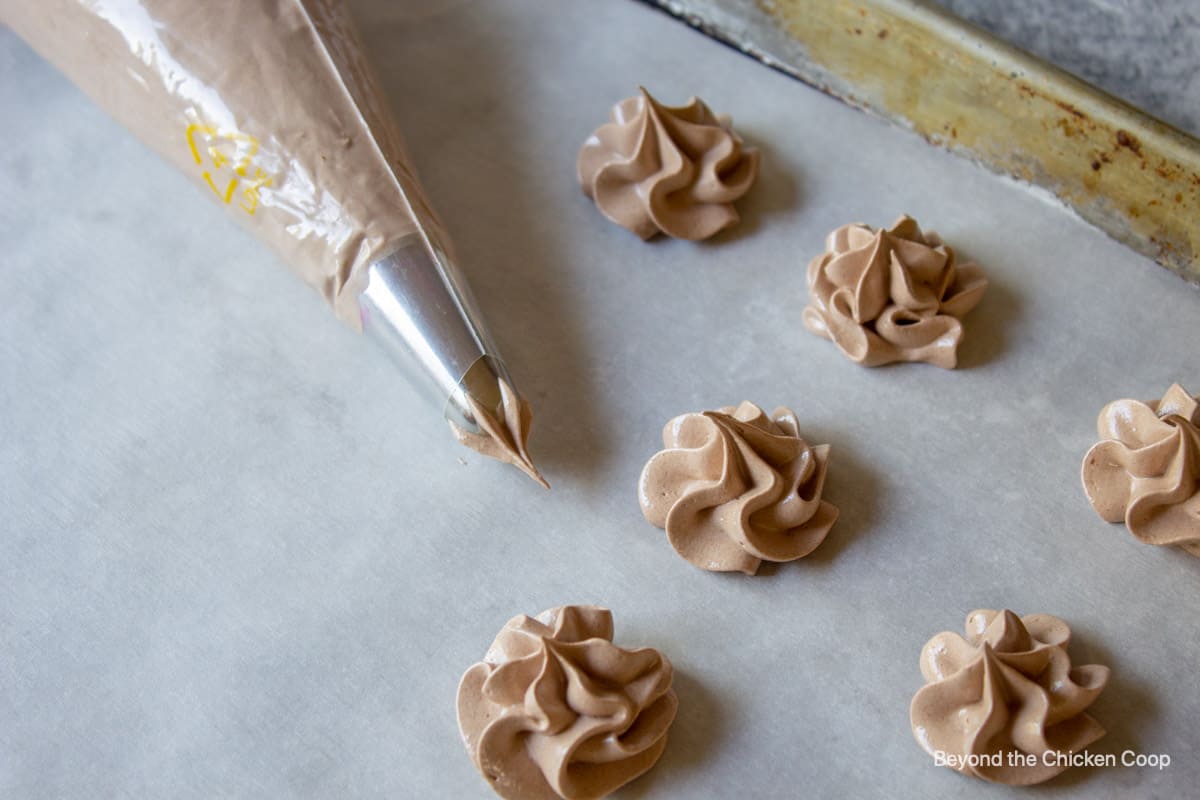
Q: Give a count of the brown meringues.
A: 6